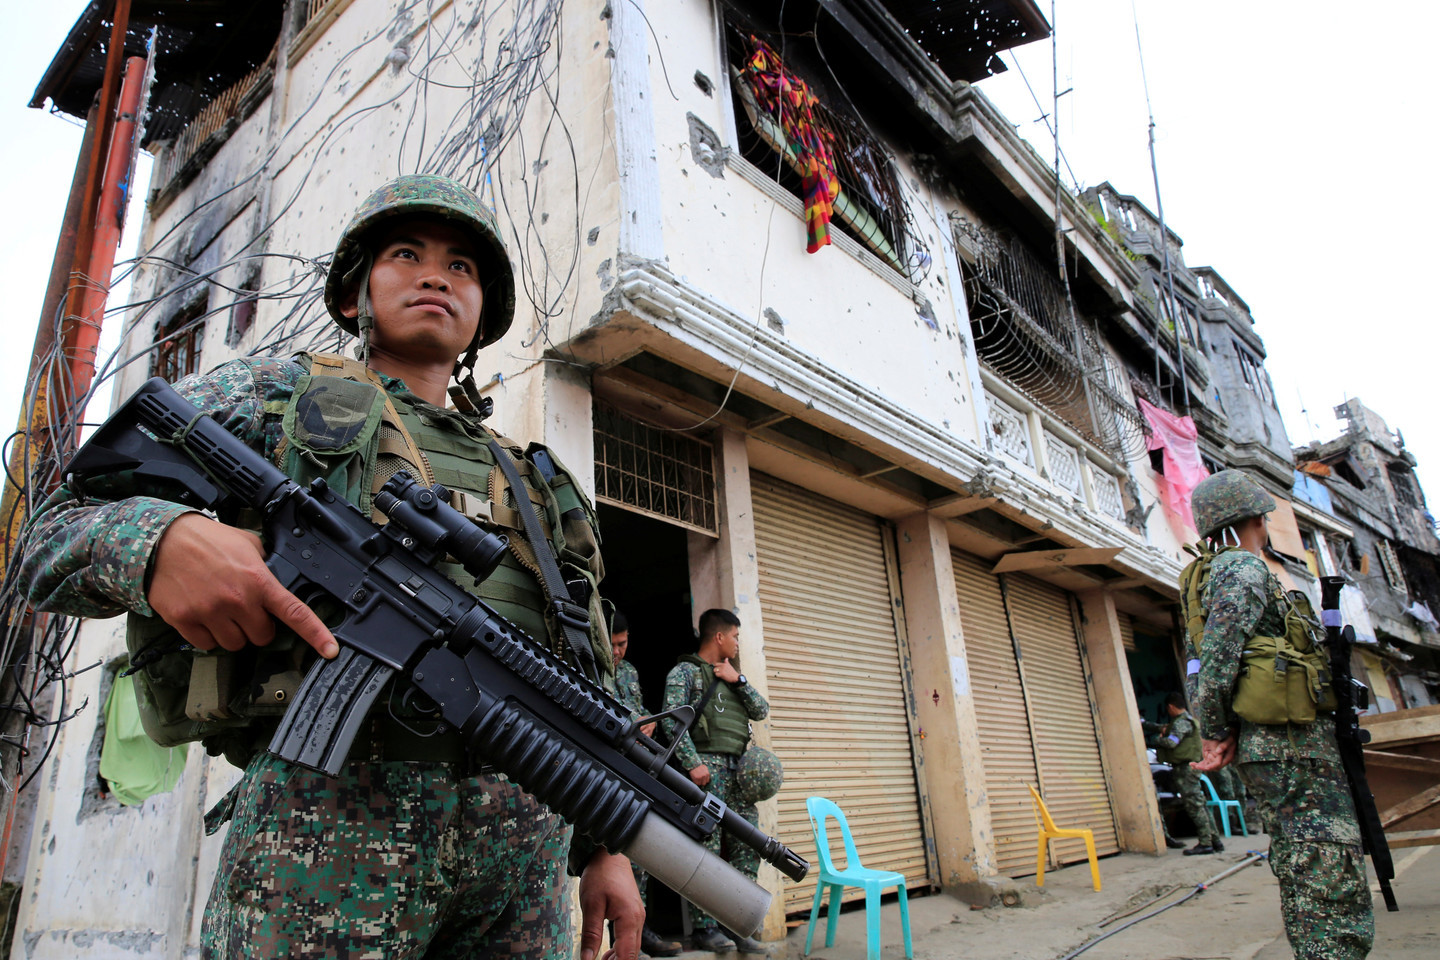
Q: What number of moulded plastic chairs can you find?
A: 3